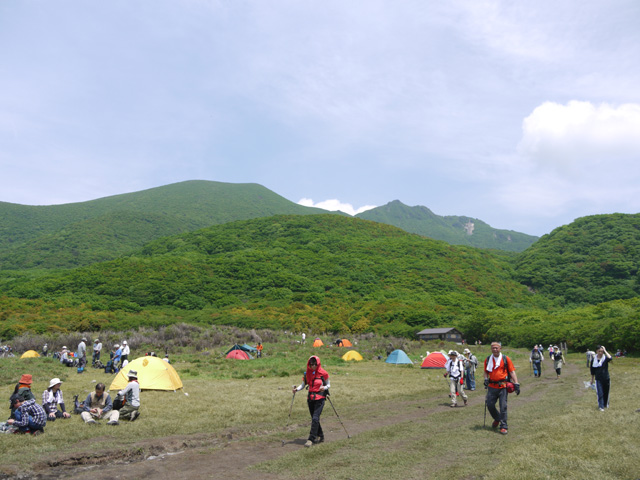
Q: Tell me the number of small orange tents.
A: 2